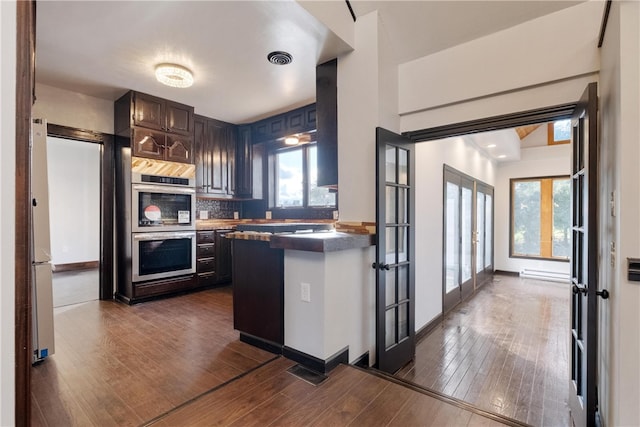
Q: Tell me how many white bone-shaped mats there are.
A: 0